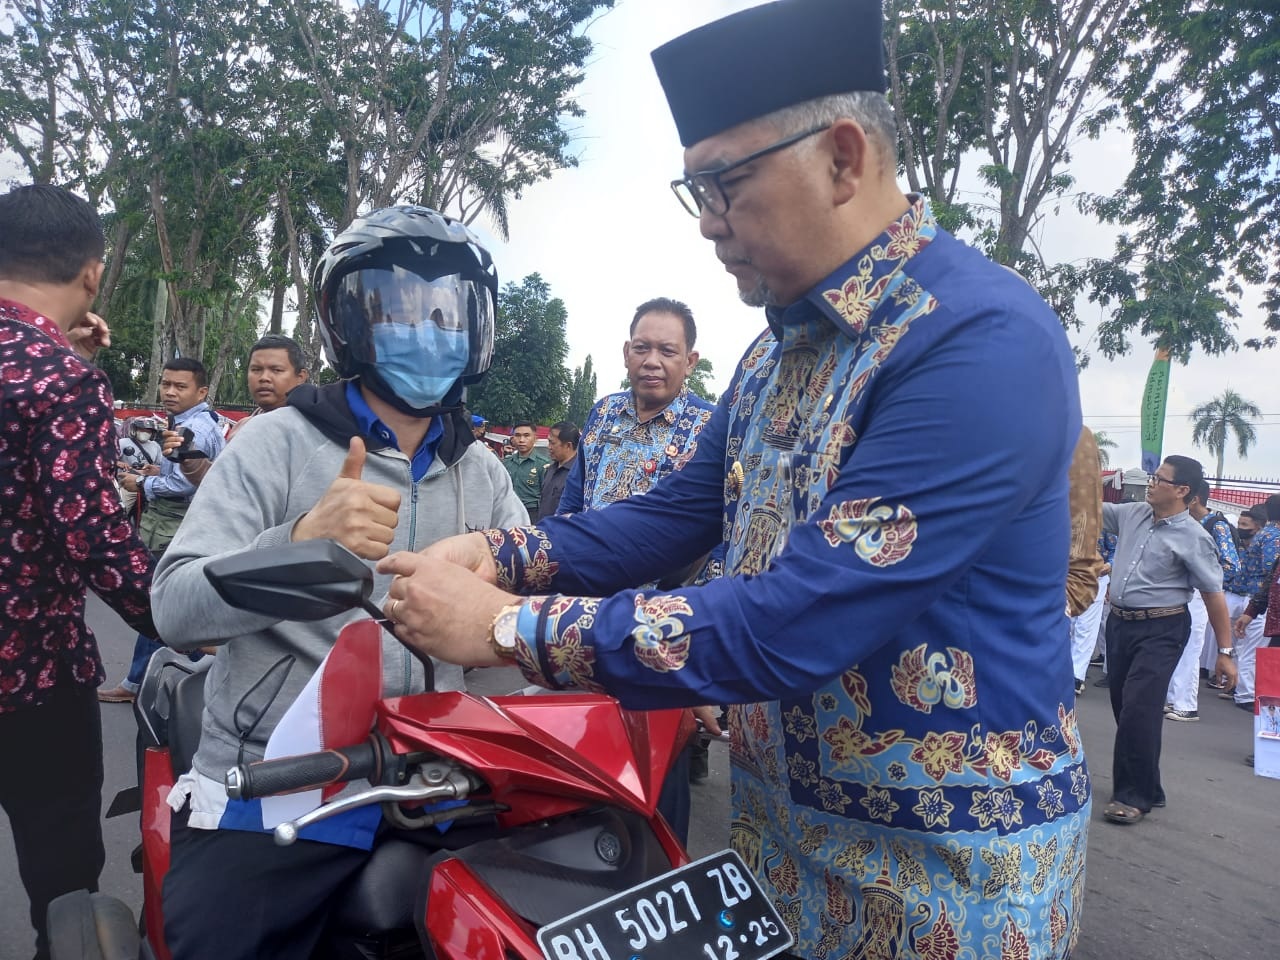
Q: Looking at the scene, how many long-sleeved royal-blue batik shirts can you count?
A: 2